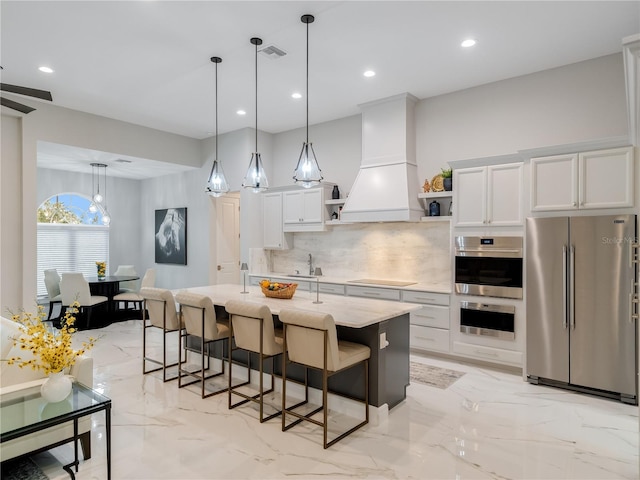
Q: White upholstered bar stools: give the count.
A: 4